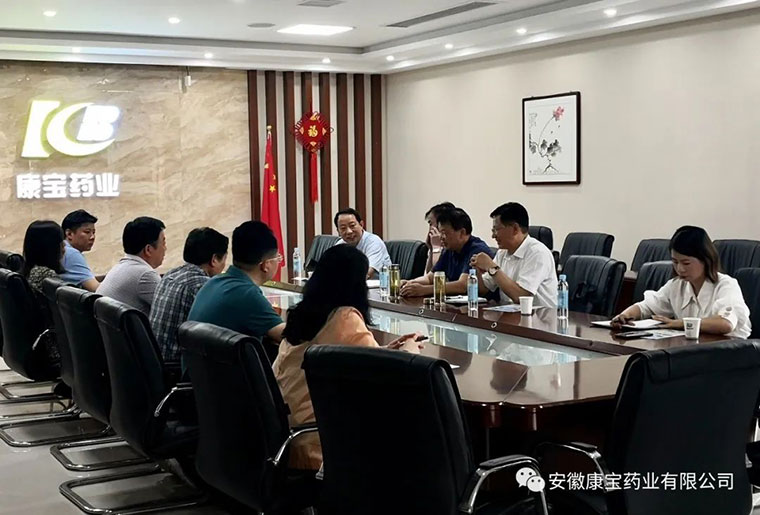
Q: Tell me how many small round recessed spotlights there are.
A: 9